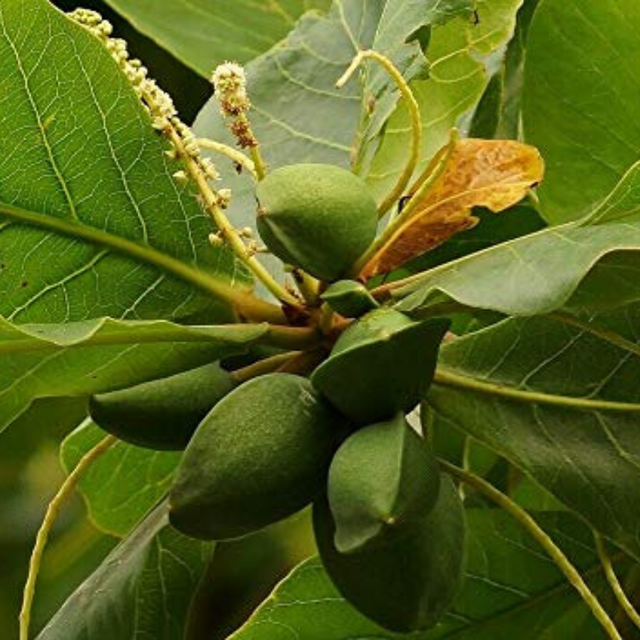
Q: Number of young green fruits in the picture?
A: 7